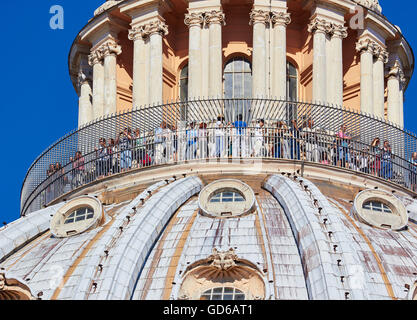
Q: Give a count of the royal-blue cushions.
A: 0